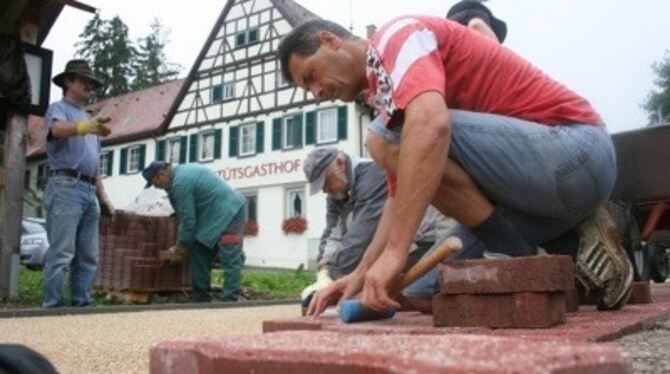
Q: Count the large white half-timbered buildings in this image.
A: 1